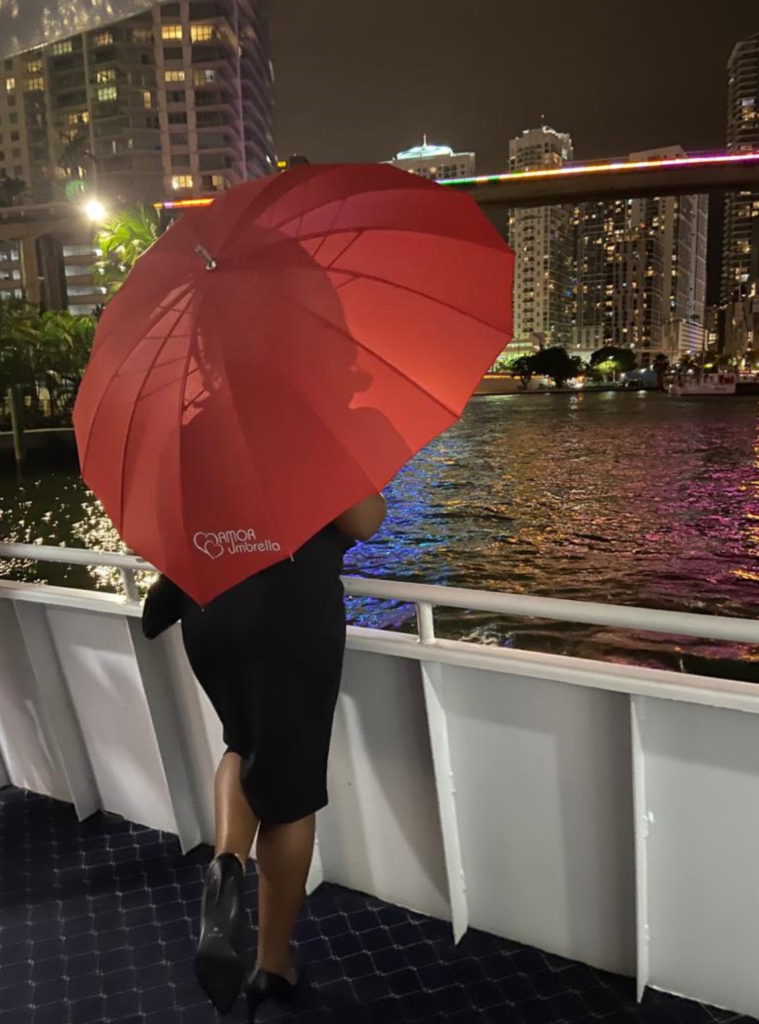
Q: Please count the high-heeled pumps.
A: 2